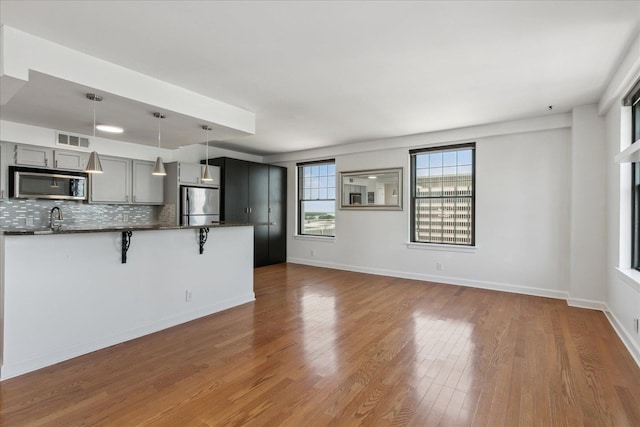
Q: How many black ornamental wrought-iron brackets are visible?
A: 2